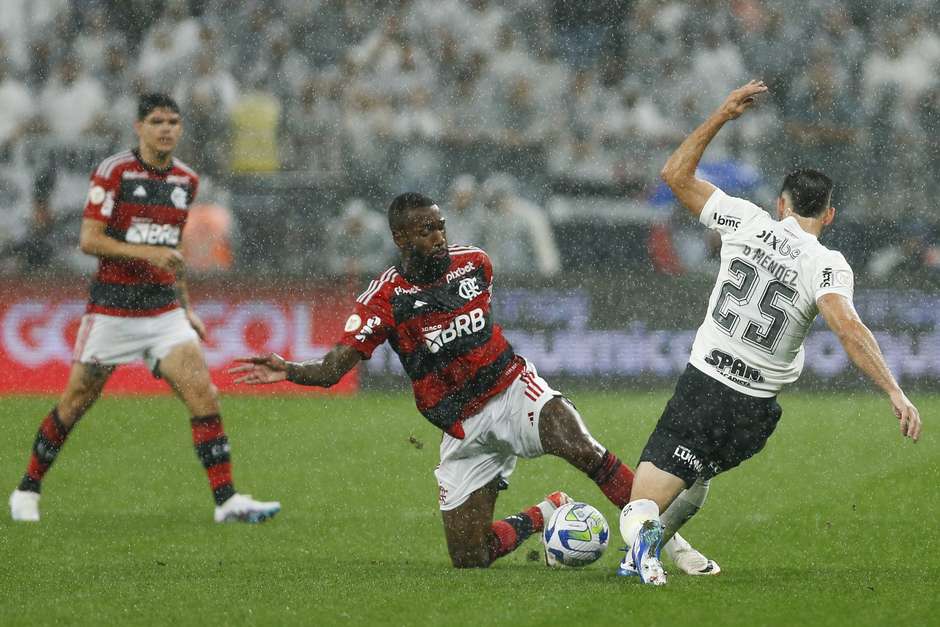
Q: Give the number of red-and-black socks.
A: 4